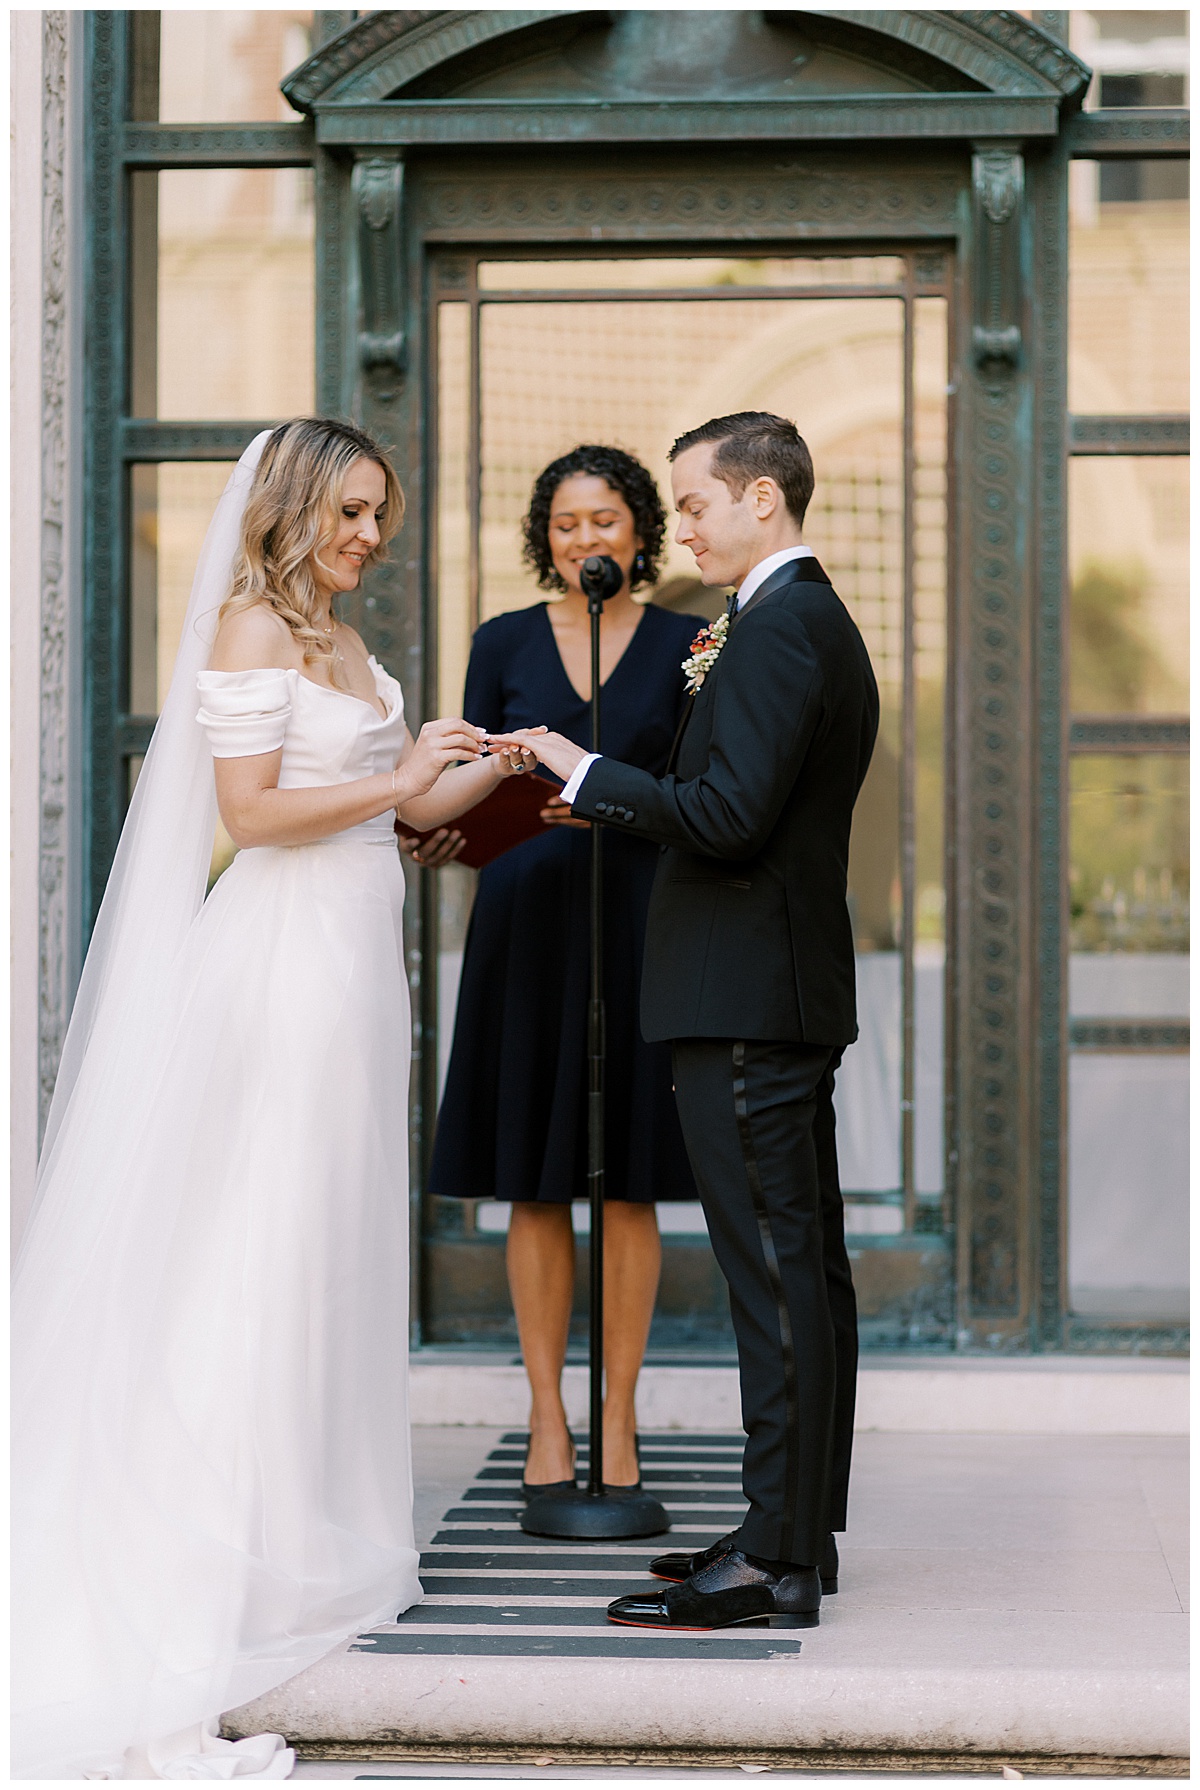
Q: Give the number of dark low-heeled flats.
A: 2